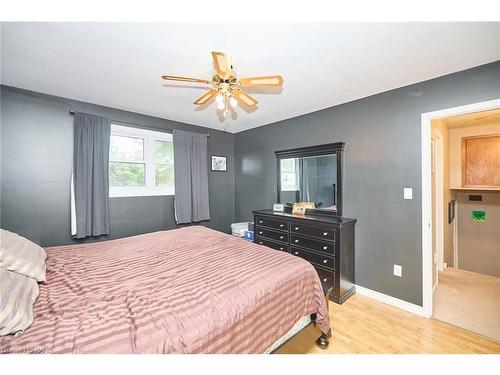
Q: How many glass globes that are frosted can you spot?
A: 3